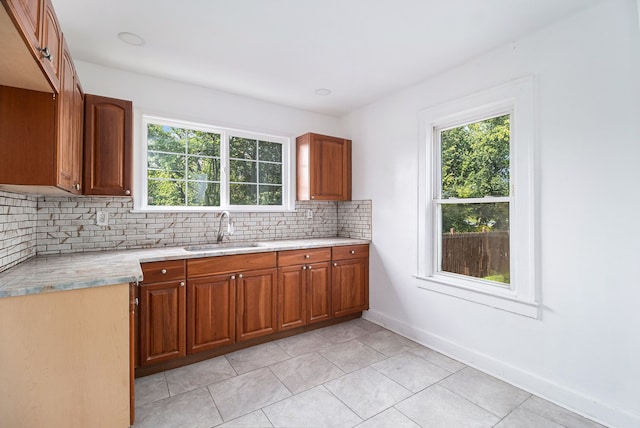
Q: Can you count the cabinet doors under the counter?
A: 6